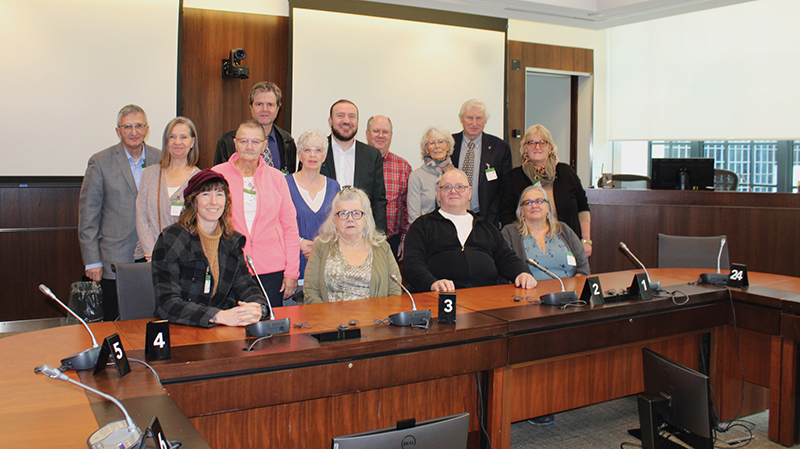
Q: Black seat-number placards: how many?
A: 7